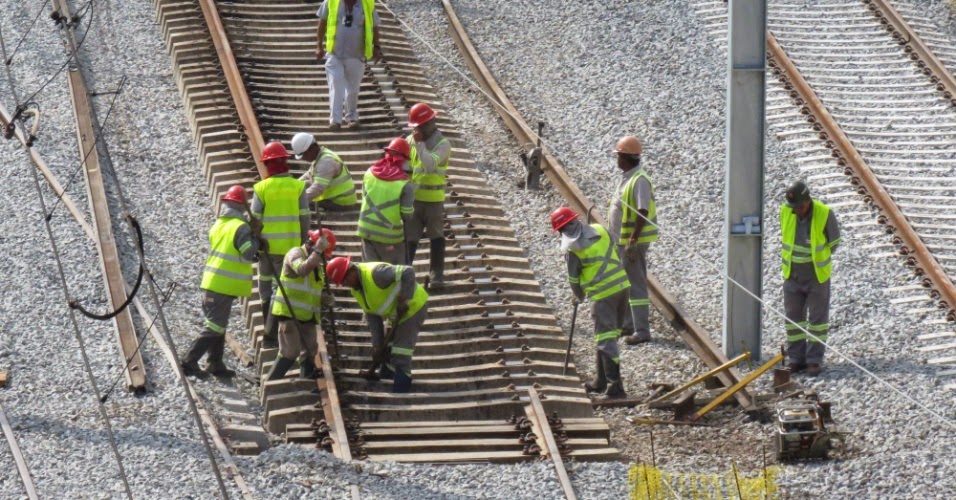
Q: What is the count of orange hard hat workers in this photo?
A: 1